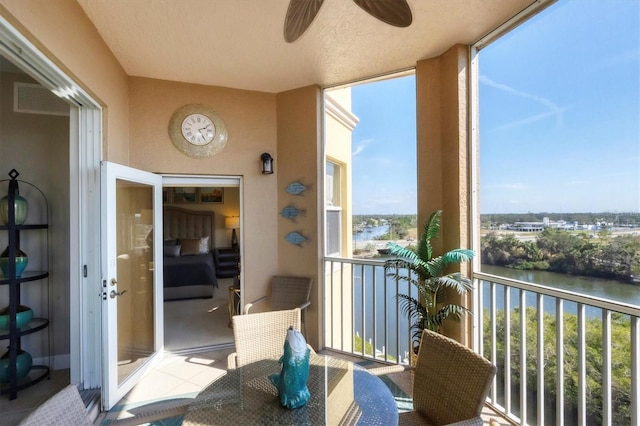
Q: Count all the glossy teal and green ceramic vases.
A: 4